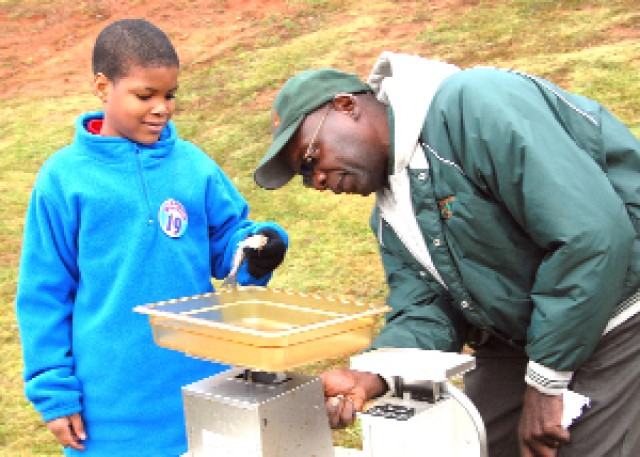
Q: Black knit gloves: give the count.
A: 1